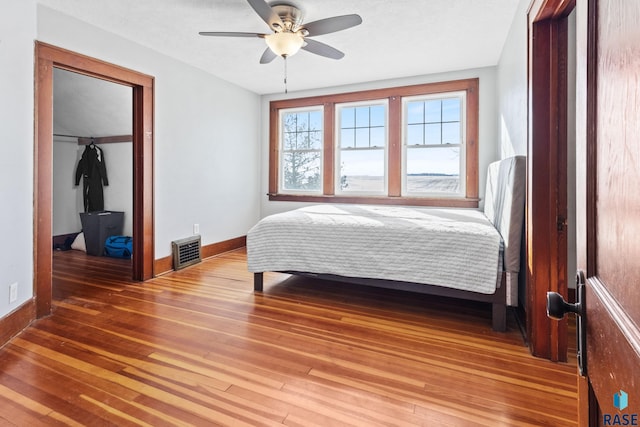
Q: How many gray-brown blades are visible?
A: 5